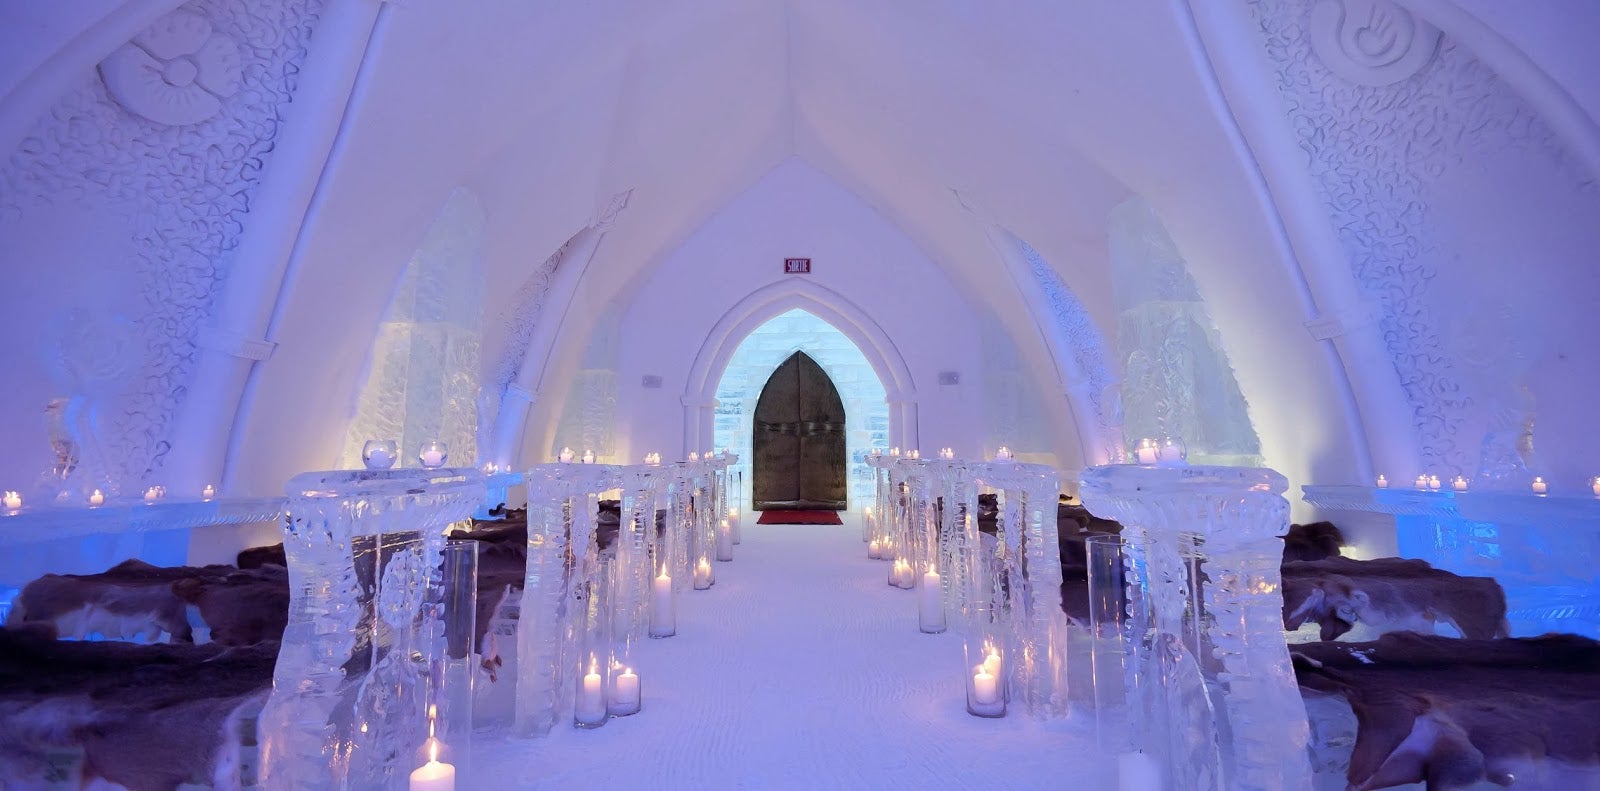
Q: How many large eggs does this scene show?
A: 0